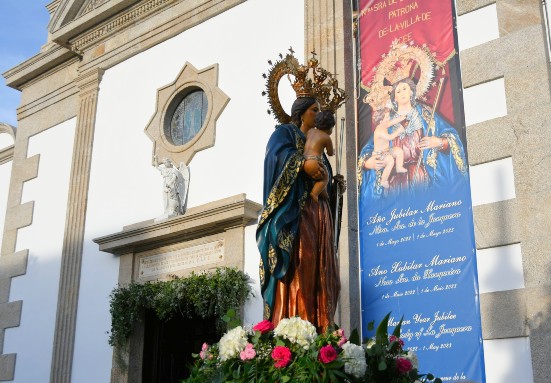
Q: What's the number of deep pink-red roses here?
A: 4